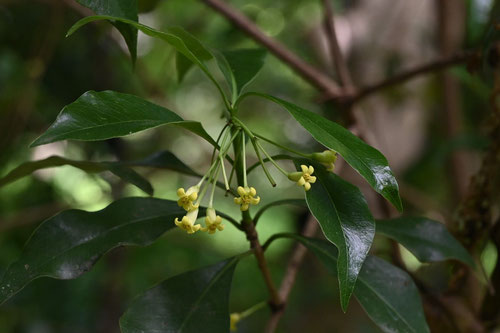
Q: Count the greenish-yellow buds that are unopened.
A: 1